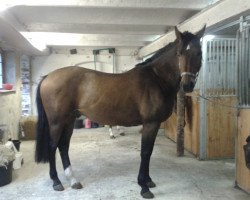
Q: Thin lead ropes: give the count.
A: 1